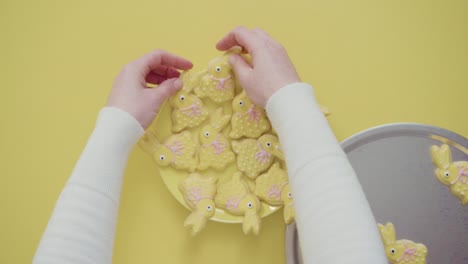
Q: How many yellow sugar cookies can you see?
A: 11